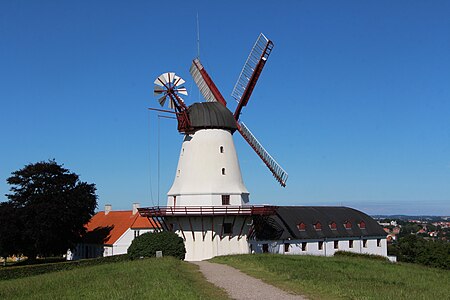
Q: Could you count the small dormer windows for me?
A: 5